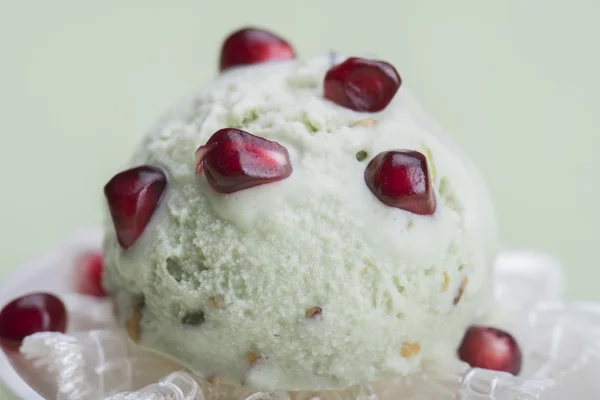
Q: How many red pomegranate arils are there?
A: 8